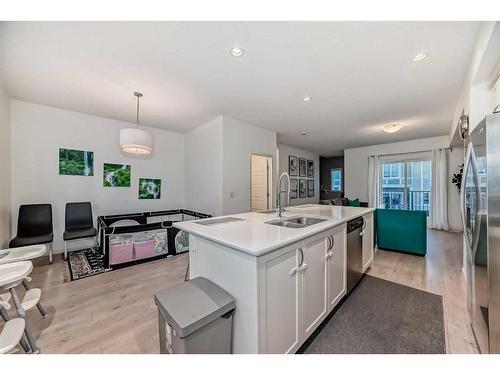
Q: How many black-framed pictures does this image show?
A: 6